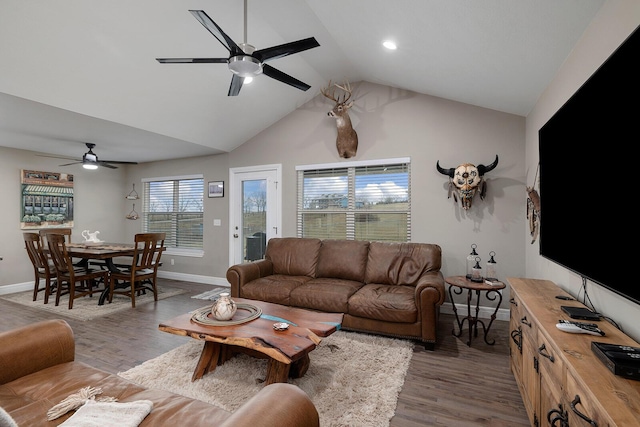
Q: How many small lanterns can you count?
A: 3